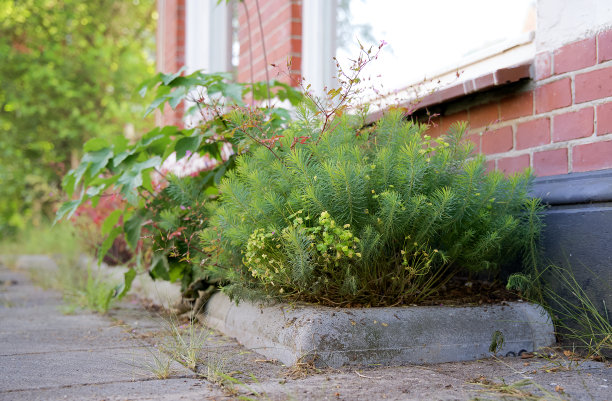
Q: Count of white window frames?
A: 2